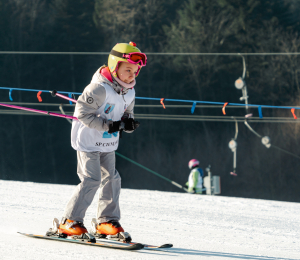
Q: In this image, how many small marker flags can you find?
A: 8